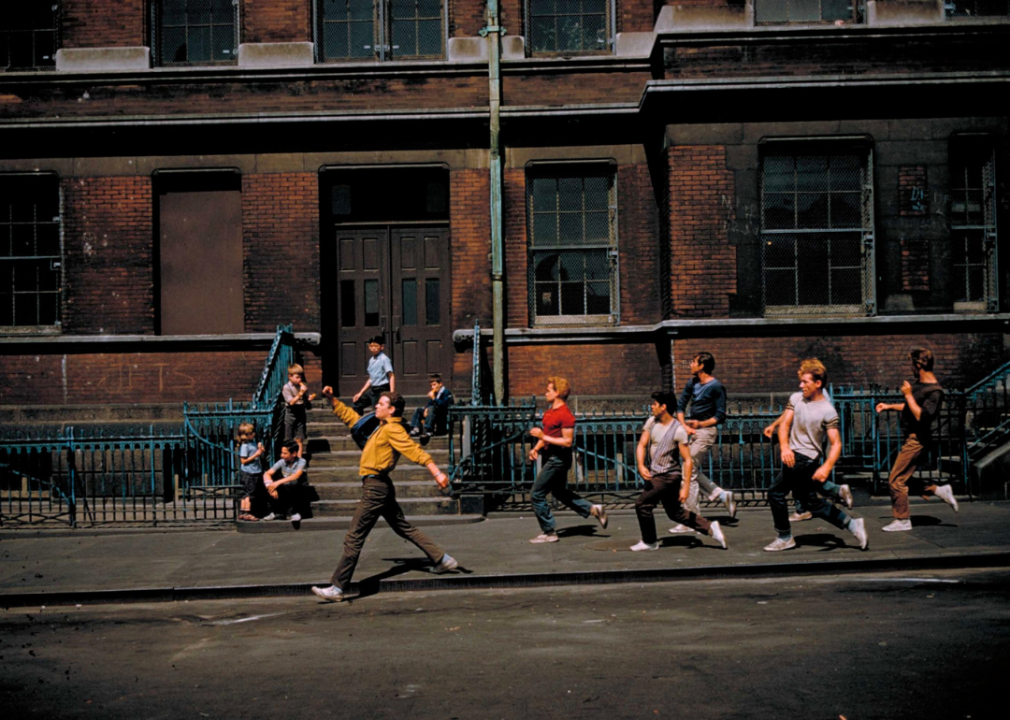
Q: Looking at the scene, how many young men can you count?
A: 7